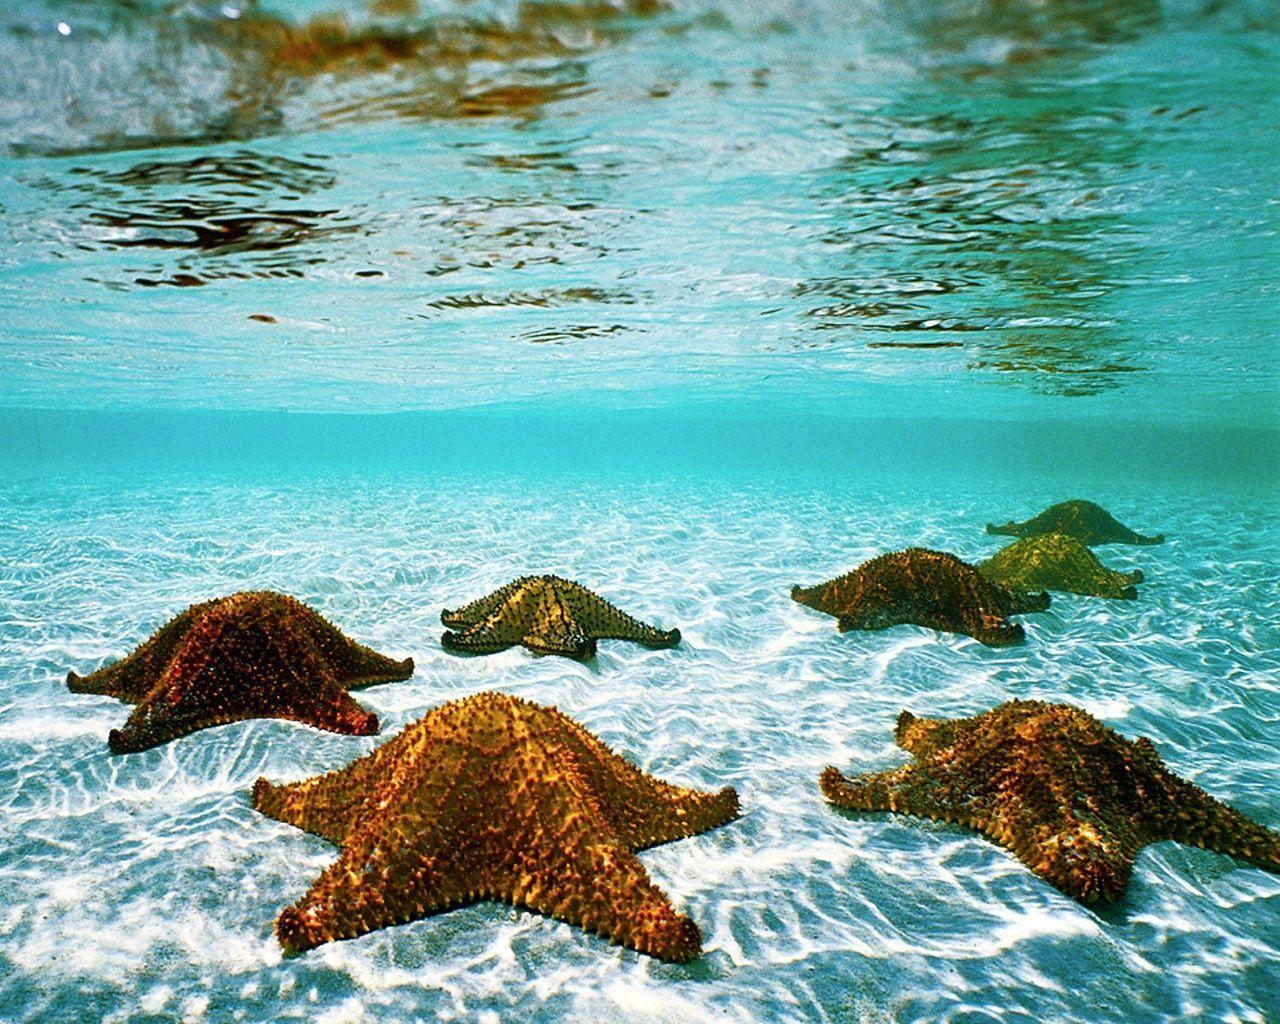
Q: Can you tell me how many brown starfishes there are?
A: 4